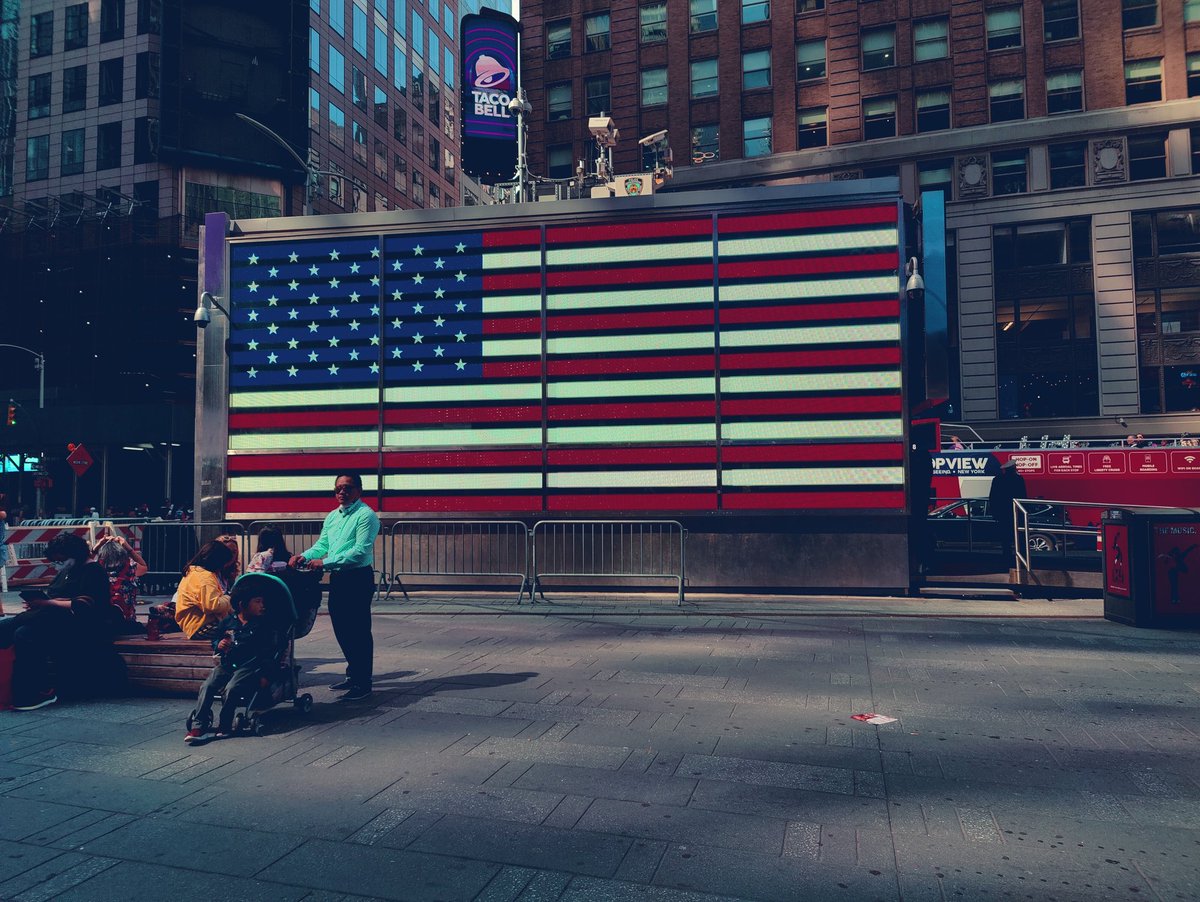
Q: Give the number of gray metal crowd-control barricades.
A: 4